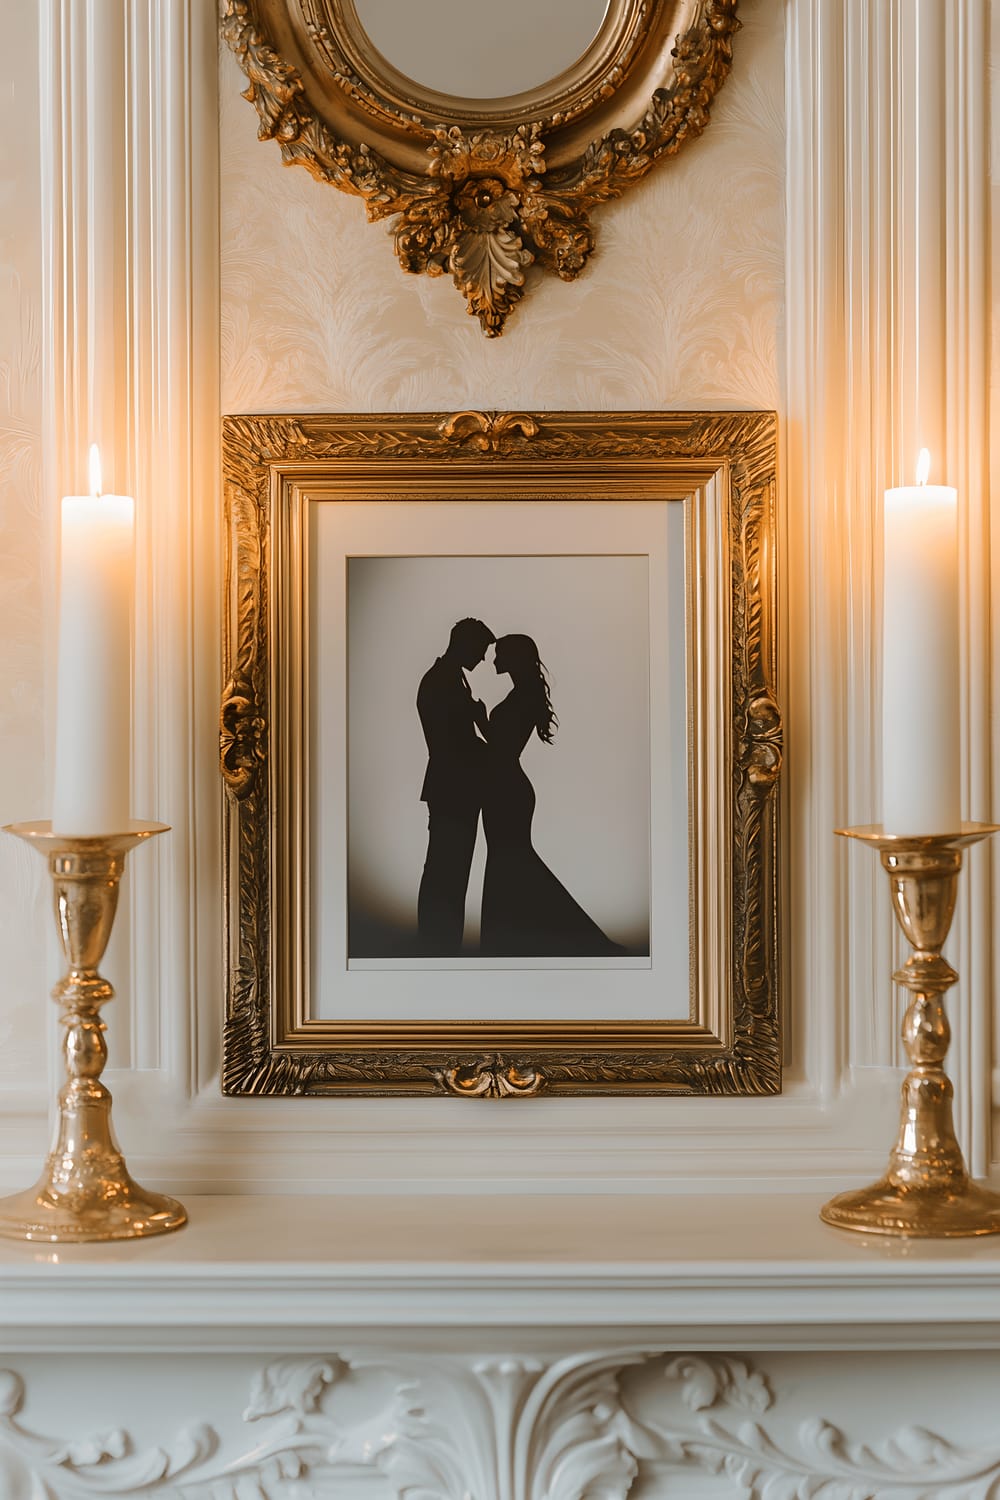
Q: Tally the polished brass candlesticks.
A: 2